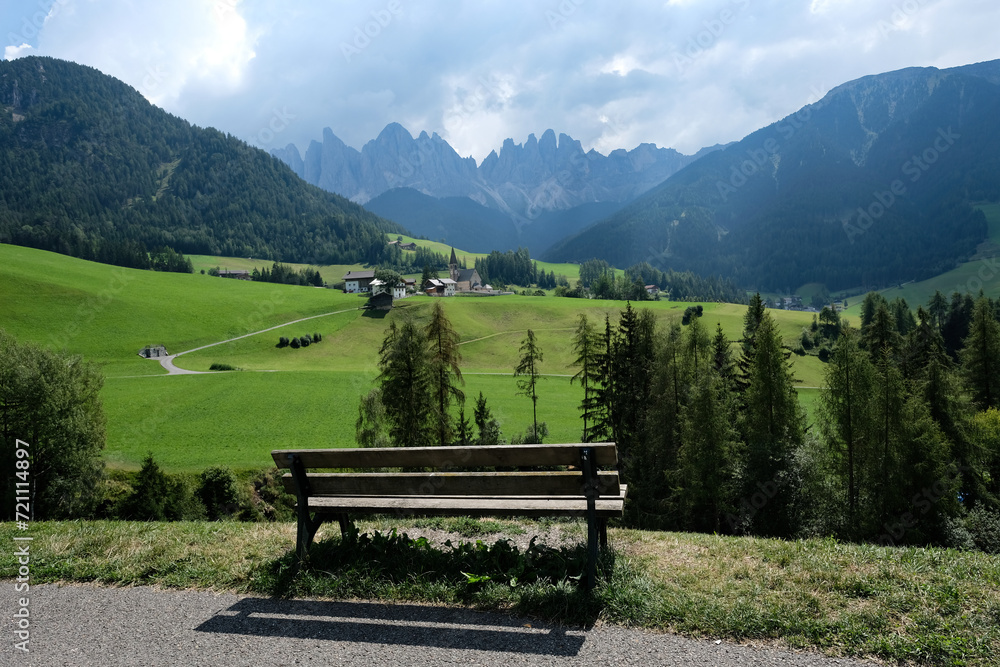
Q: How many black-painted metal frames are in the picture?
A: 2